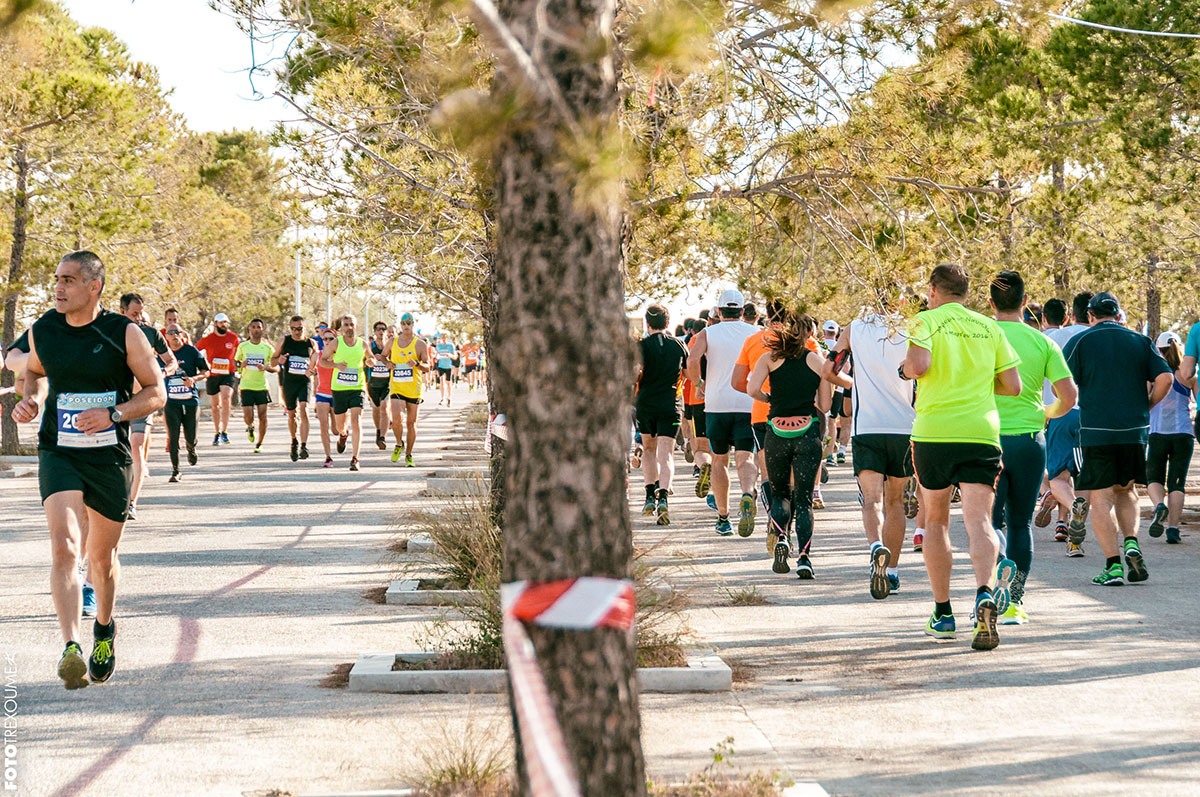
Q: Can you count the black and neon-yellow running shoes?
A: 2